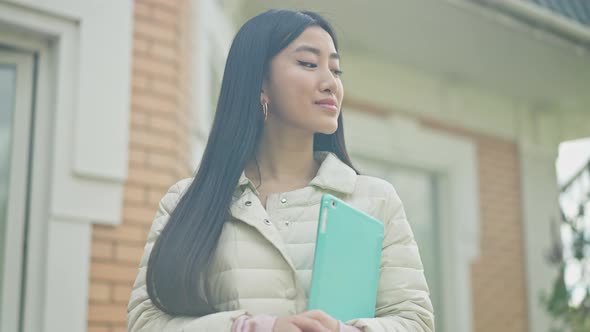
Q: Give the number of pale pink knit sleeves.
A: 2